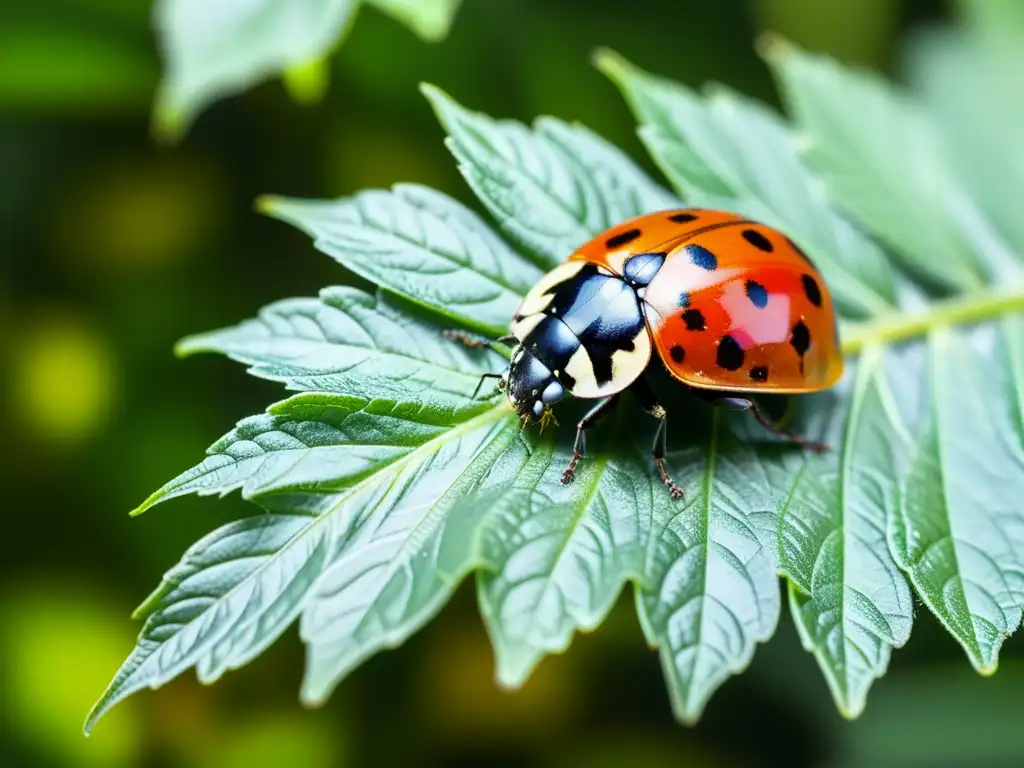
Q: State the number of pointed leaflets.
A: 12